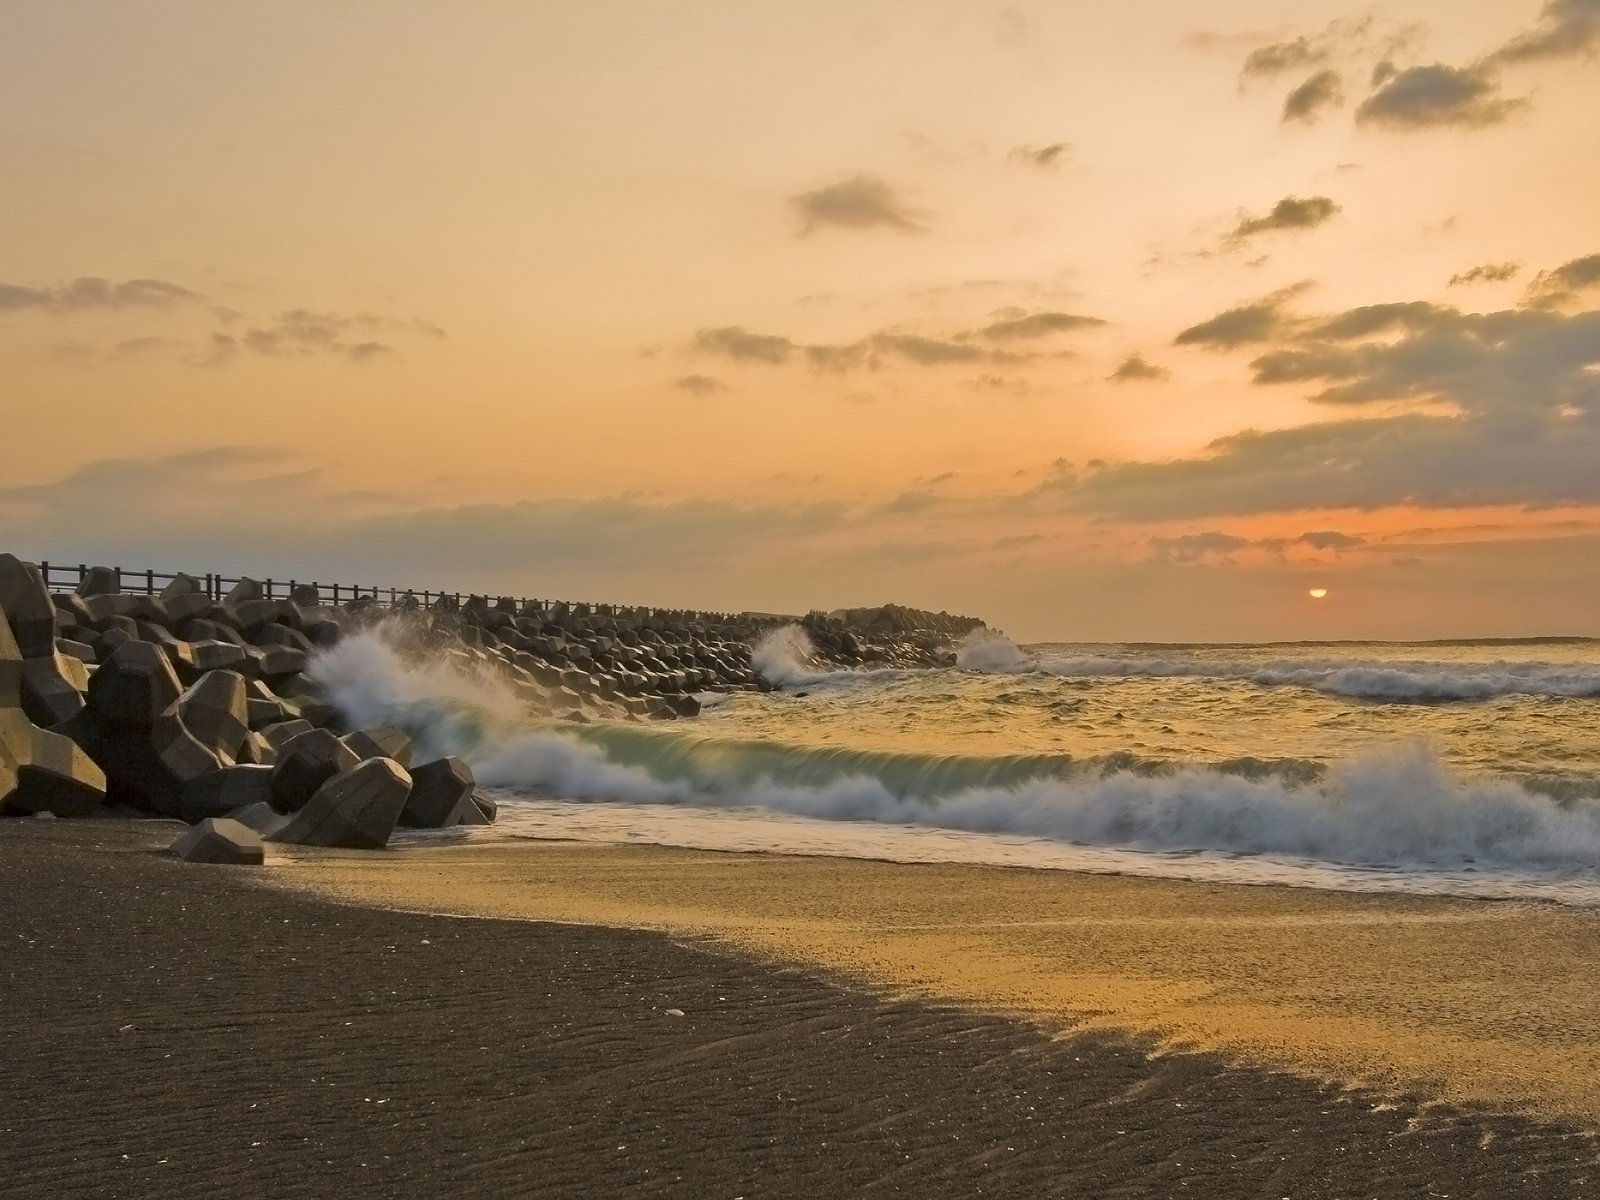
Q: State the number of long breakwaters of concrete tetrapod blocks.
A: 1